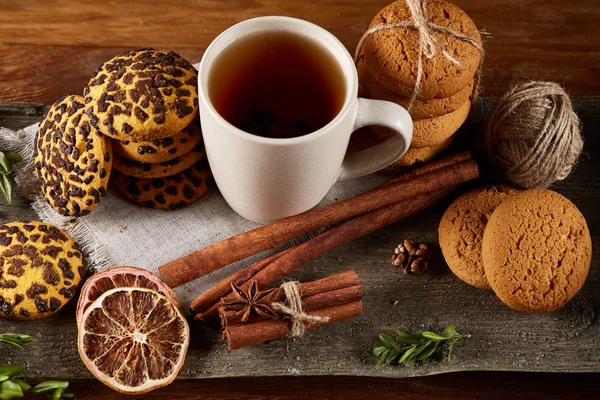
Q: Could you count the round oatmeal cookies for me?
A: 6